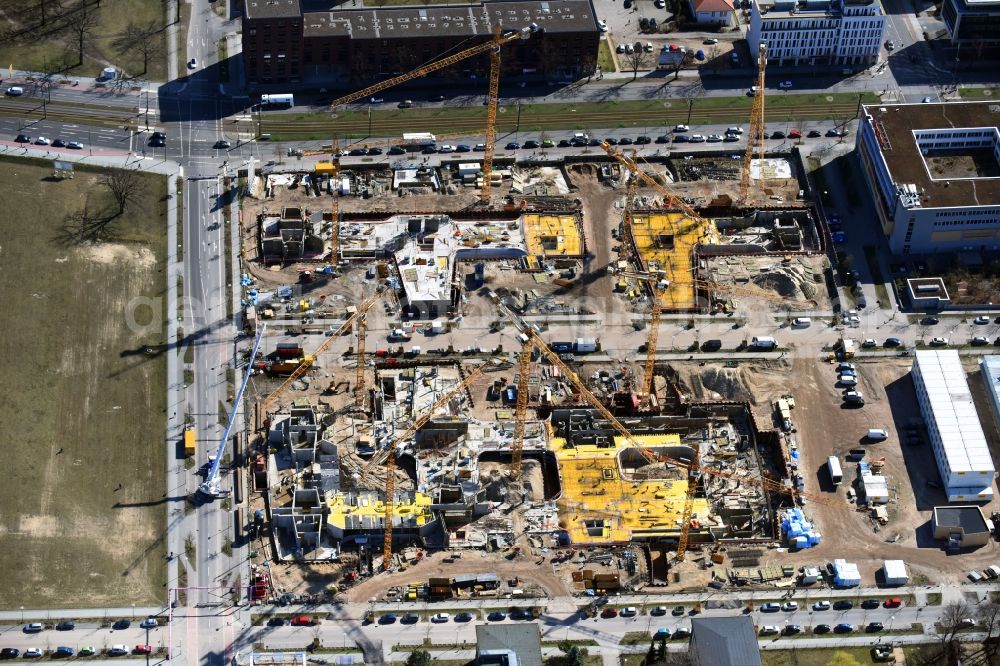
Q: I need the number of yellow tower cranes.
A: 9